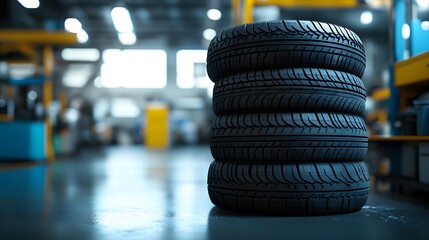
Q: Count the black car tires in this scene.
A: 4